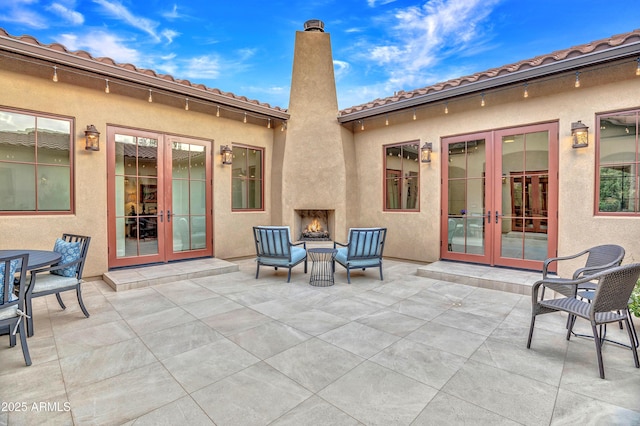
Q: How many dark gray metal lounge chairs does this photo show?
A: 2